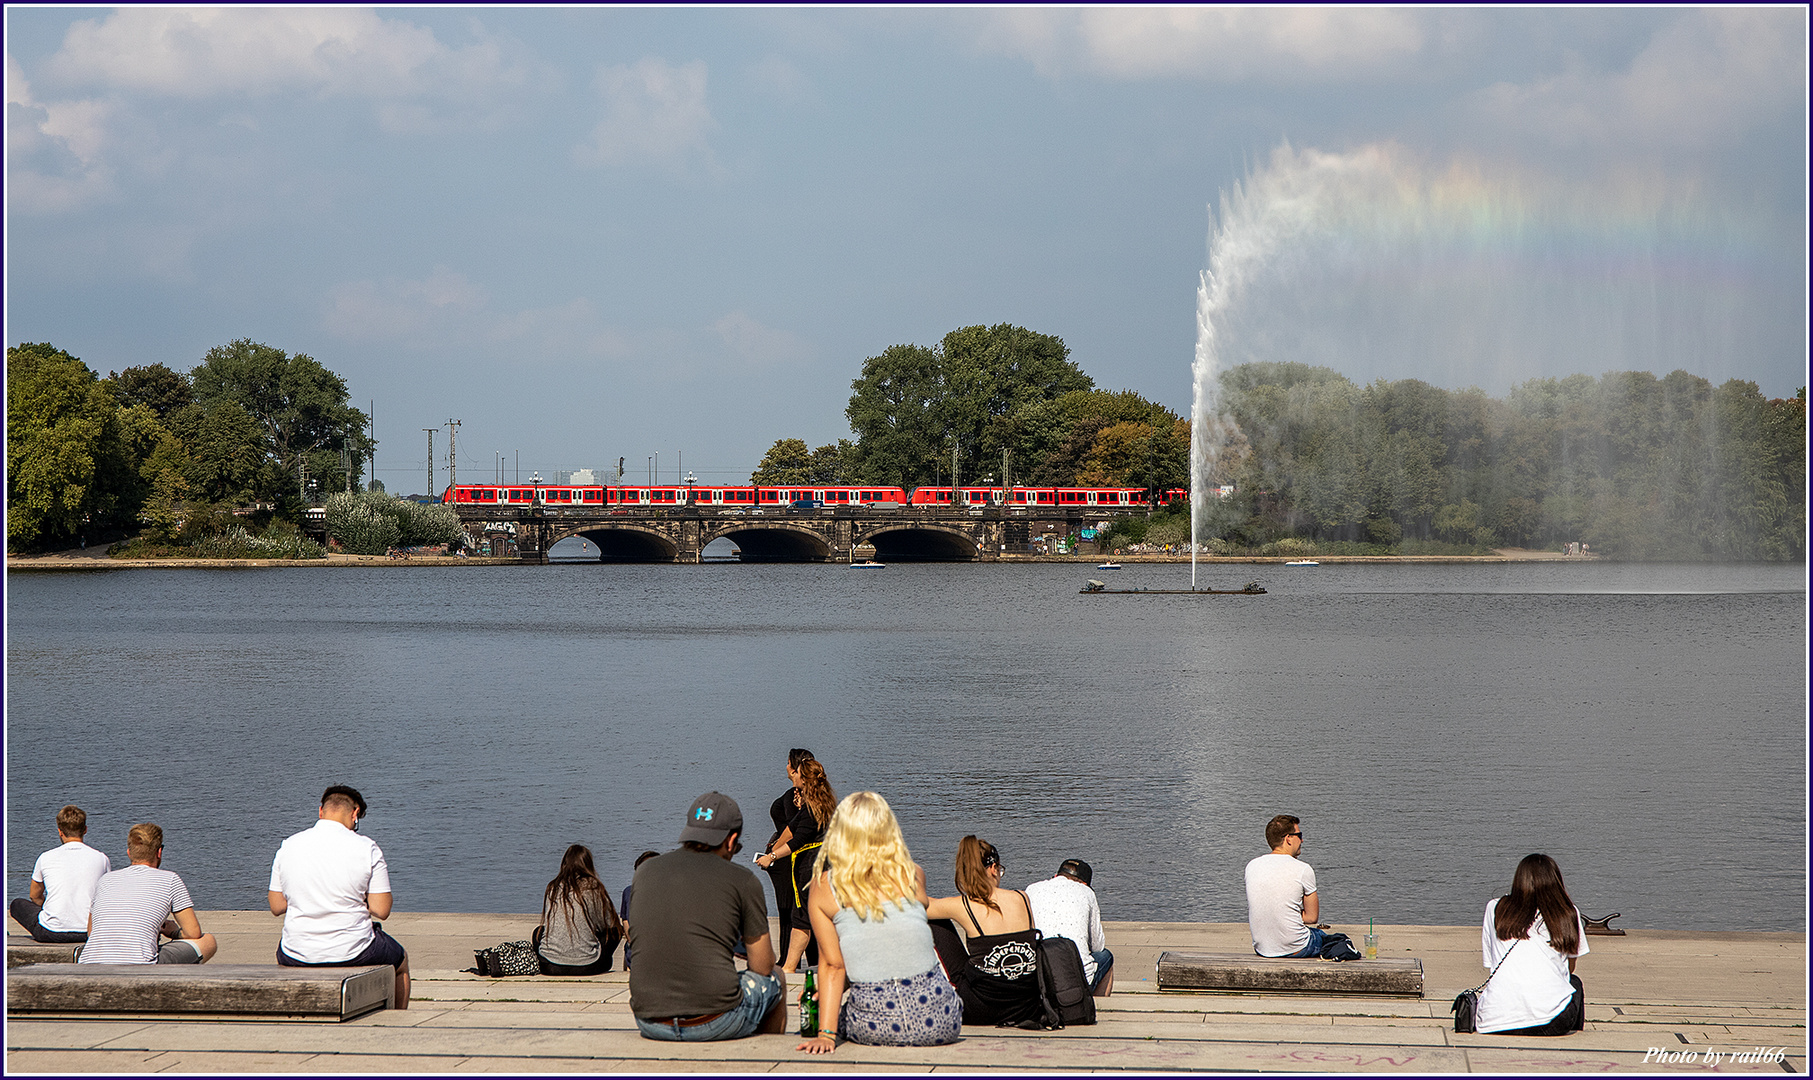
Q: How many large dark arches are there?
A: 3